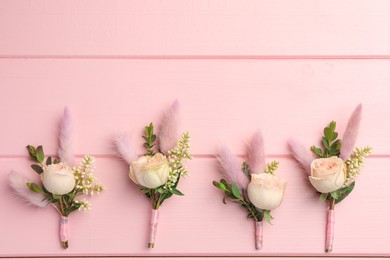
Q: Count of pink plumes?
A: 8